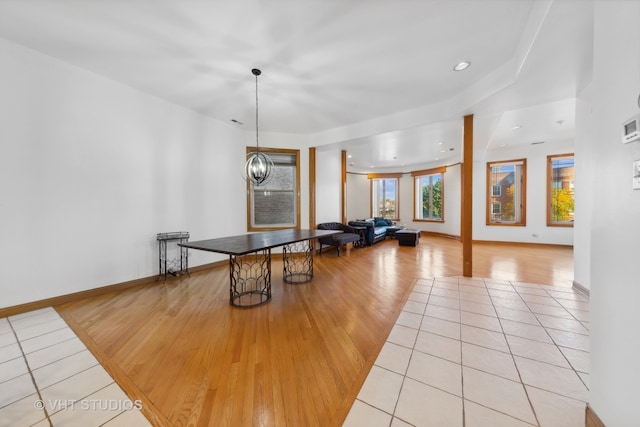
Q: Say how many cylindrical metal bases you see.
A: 2